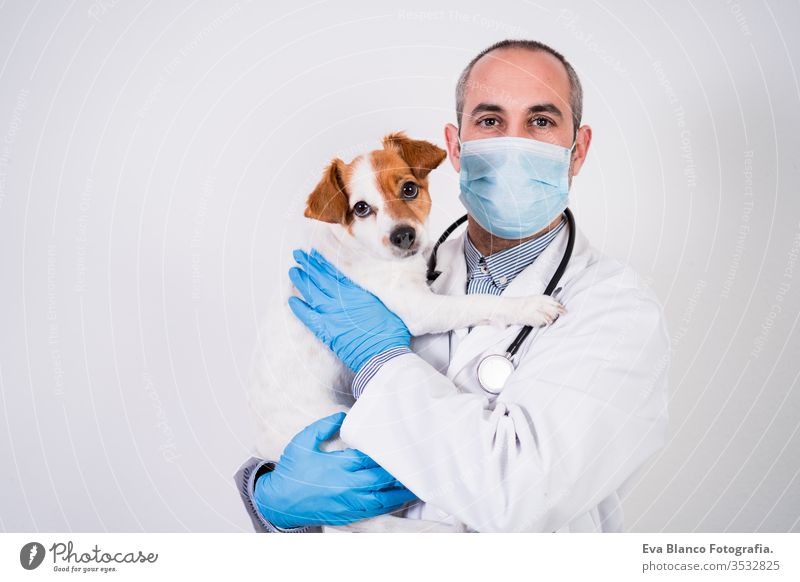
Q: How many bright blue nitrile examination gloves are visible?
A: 2